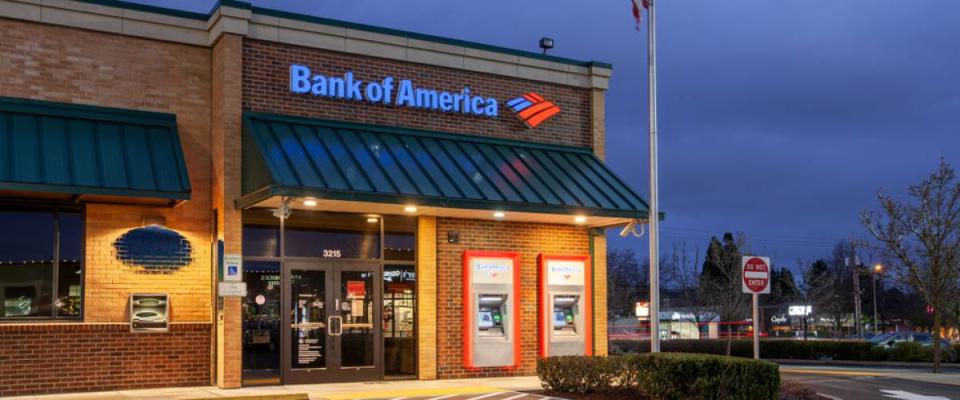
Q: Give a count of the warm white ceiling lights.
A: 4